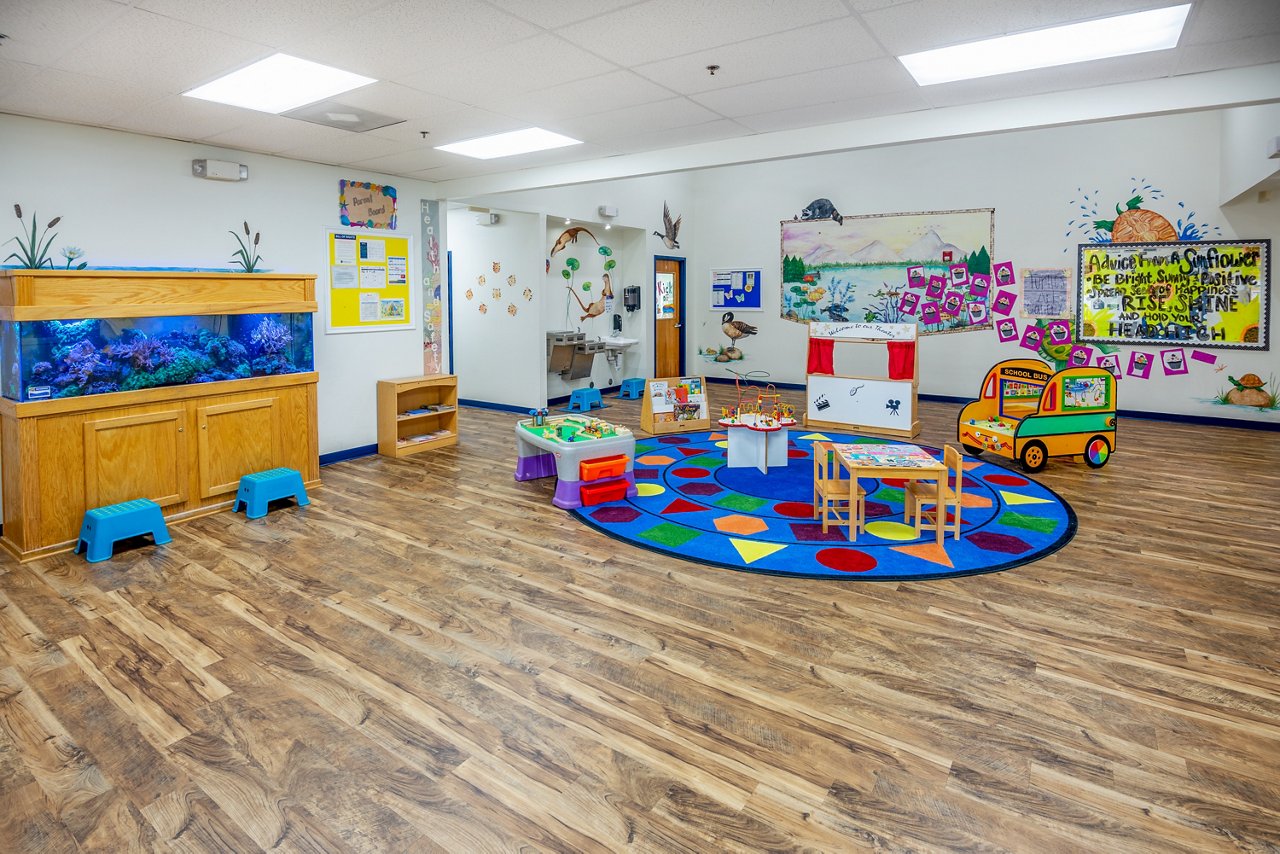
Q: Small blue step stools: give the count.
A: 4